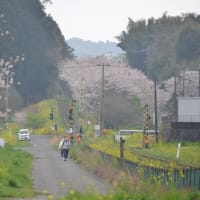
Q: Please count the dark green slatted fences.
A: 1